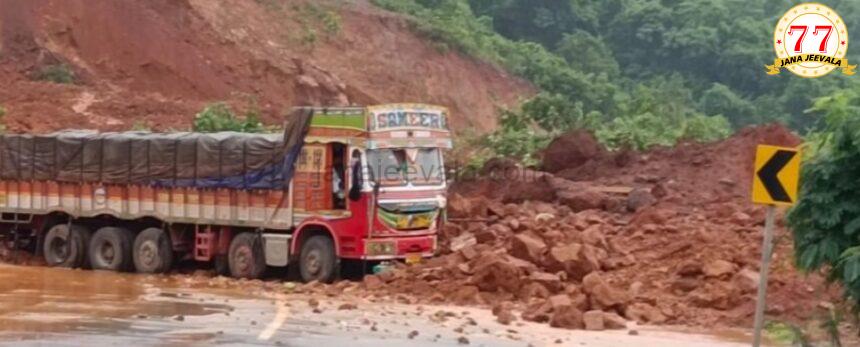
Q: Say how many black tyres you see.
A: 5